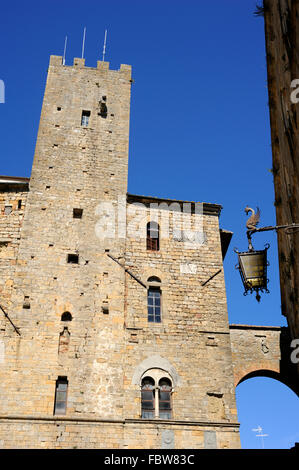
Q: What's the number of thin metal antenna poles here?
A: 3